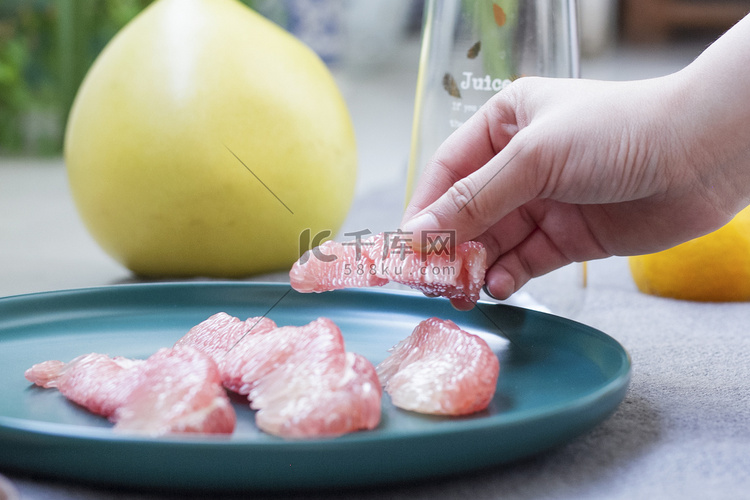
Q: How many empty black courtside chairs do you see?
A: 0